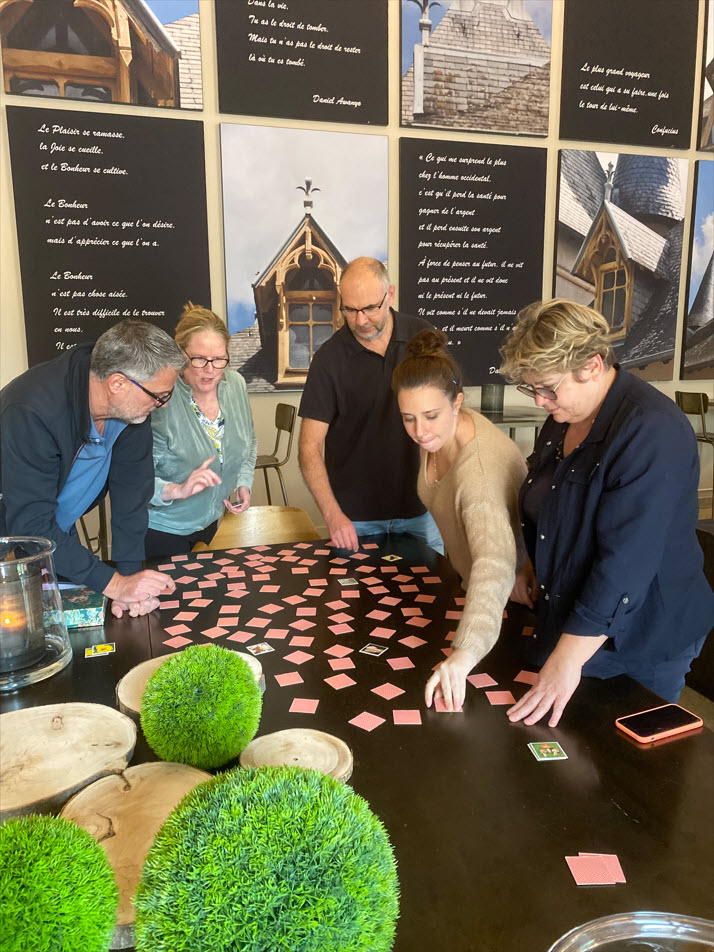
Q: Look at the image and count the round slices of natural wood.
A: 4